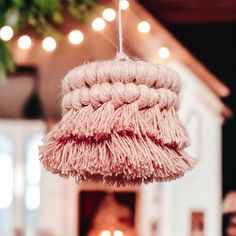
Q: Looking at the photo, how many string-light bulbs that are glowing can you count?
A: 9